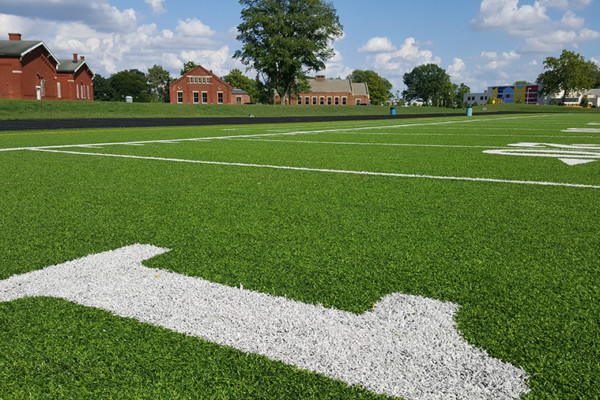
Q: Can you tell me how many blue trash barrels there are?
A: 2